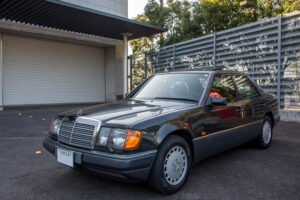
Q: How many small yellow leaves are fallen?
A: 4